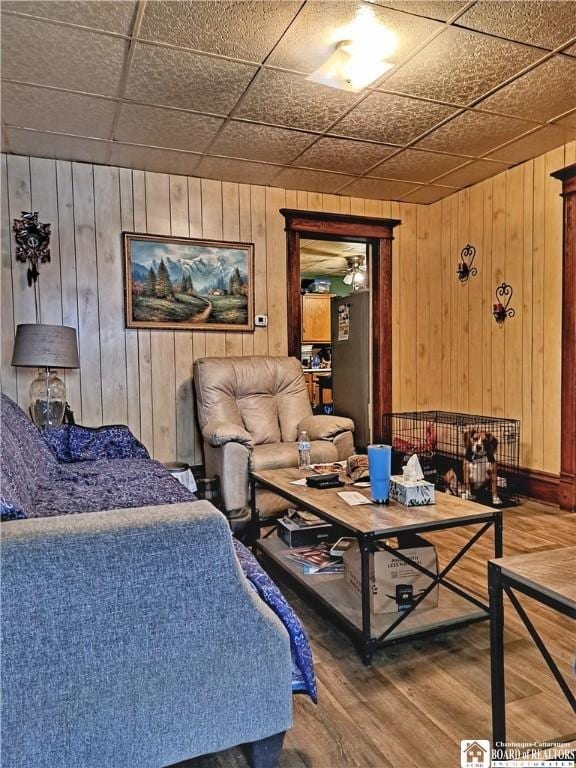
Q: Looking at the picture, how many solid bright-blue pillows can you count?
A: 0